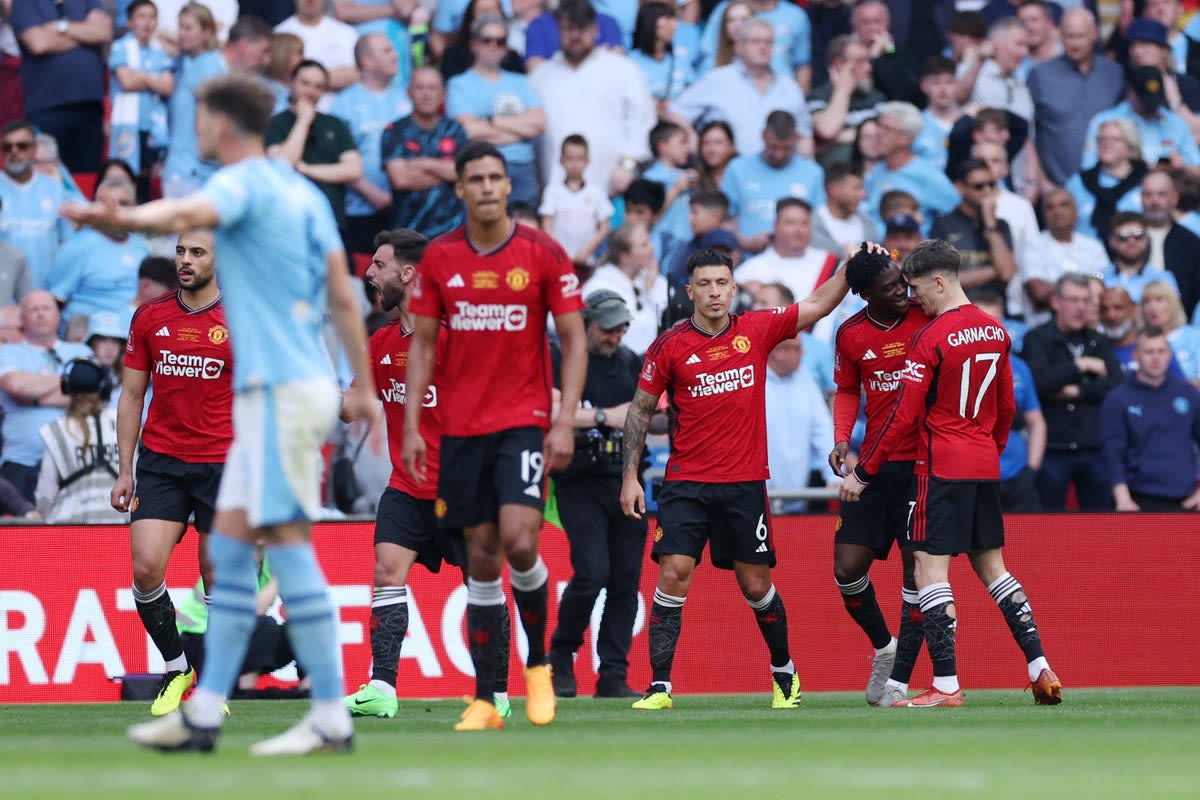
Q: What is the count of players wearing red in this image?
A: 6